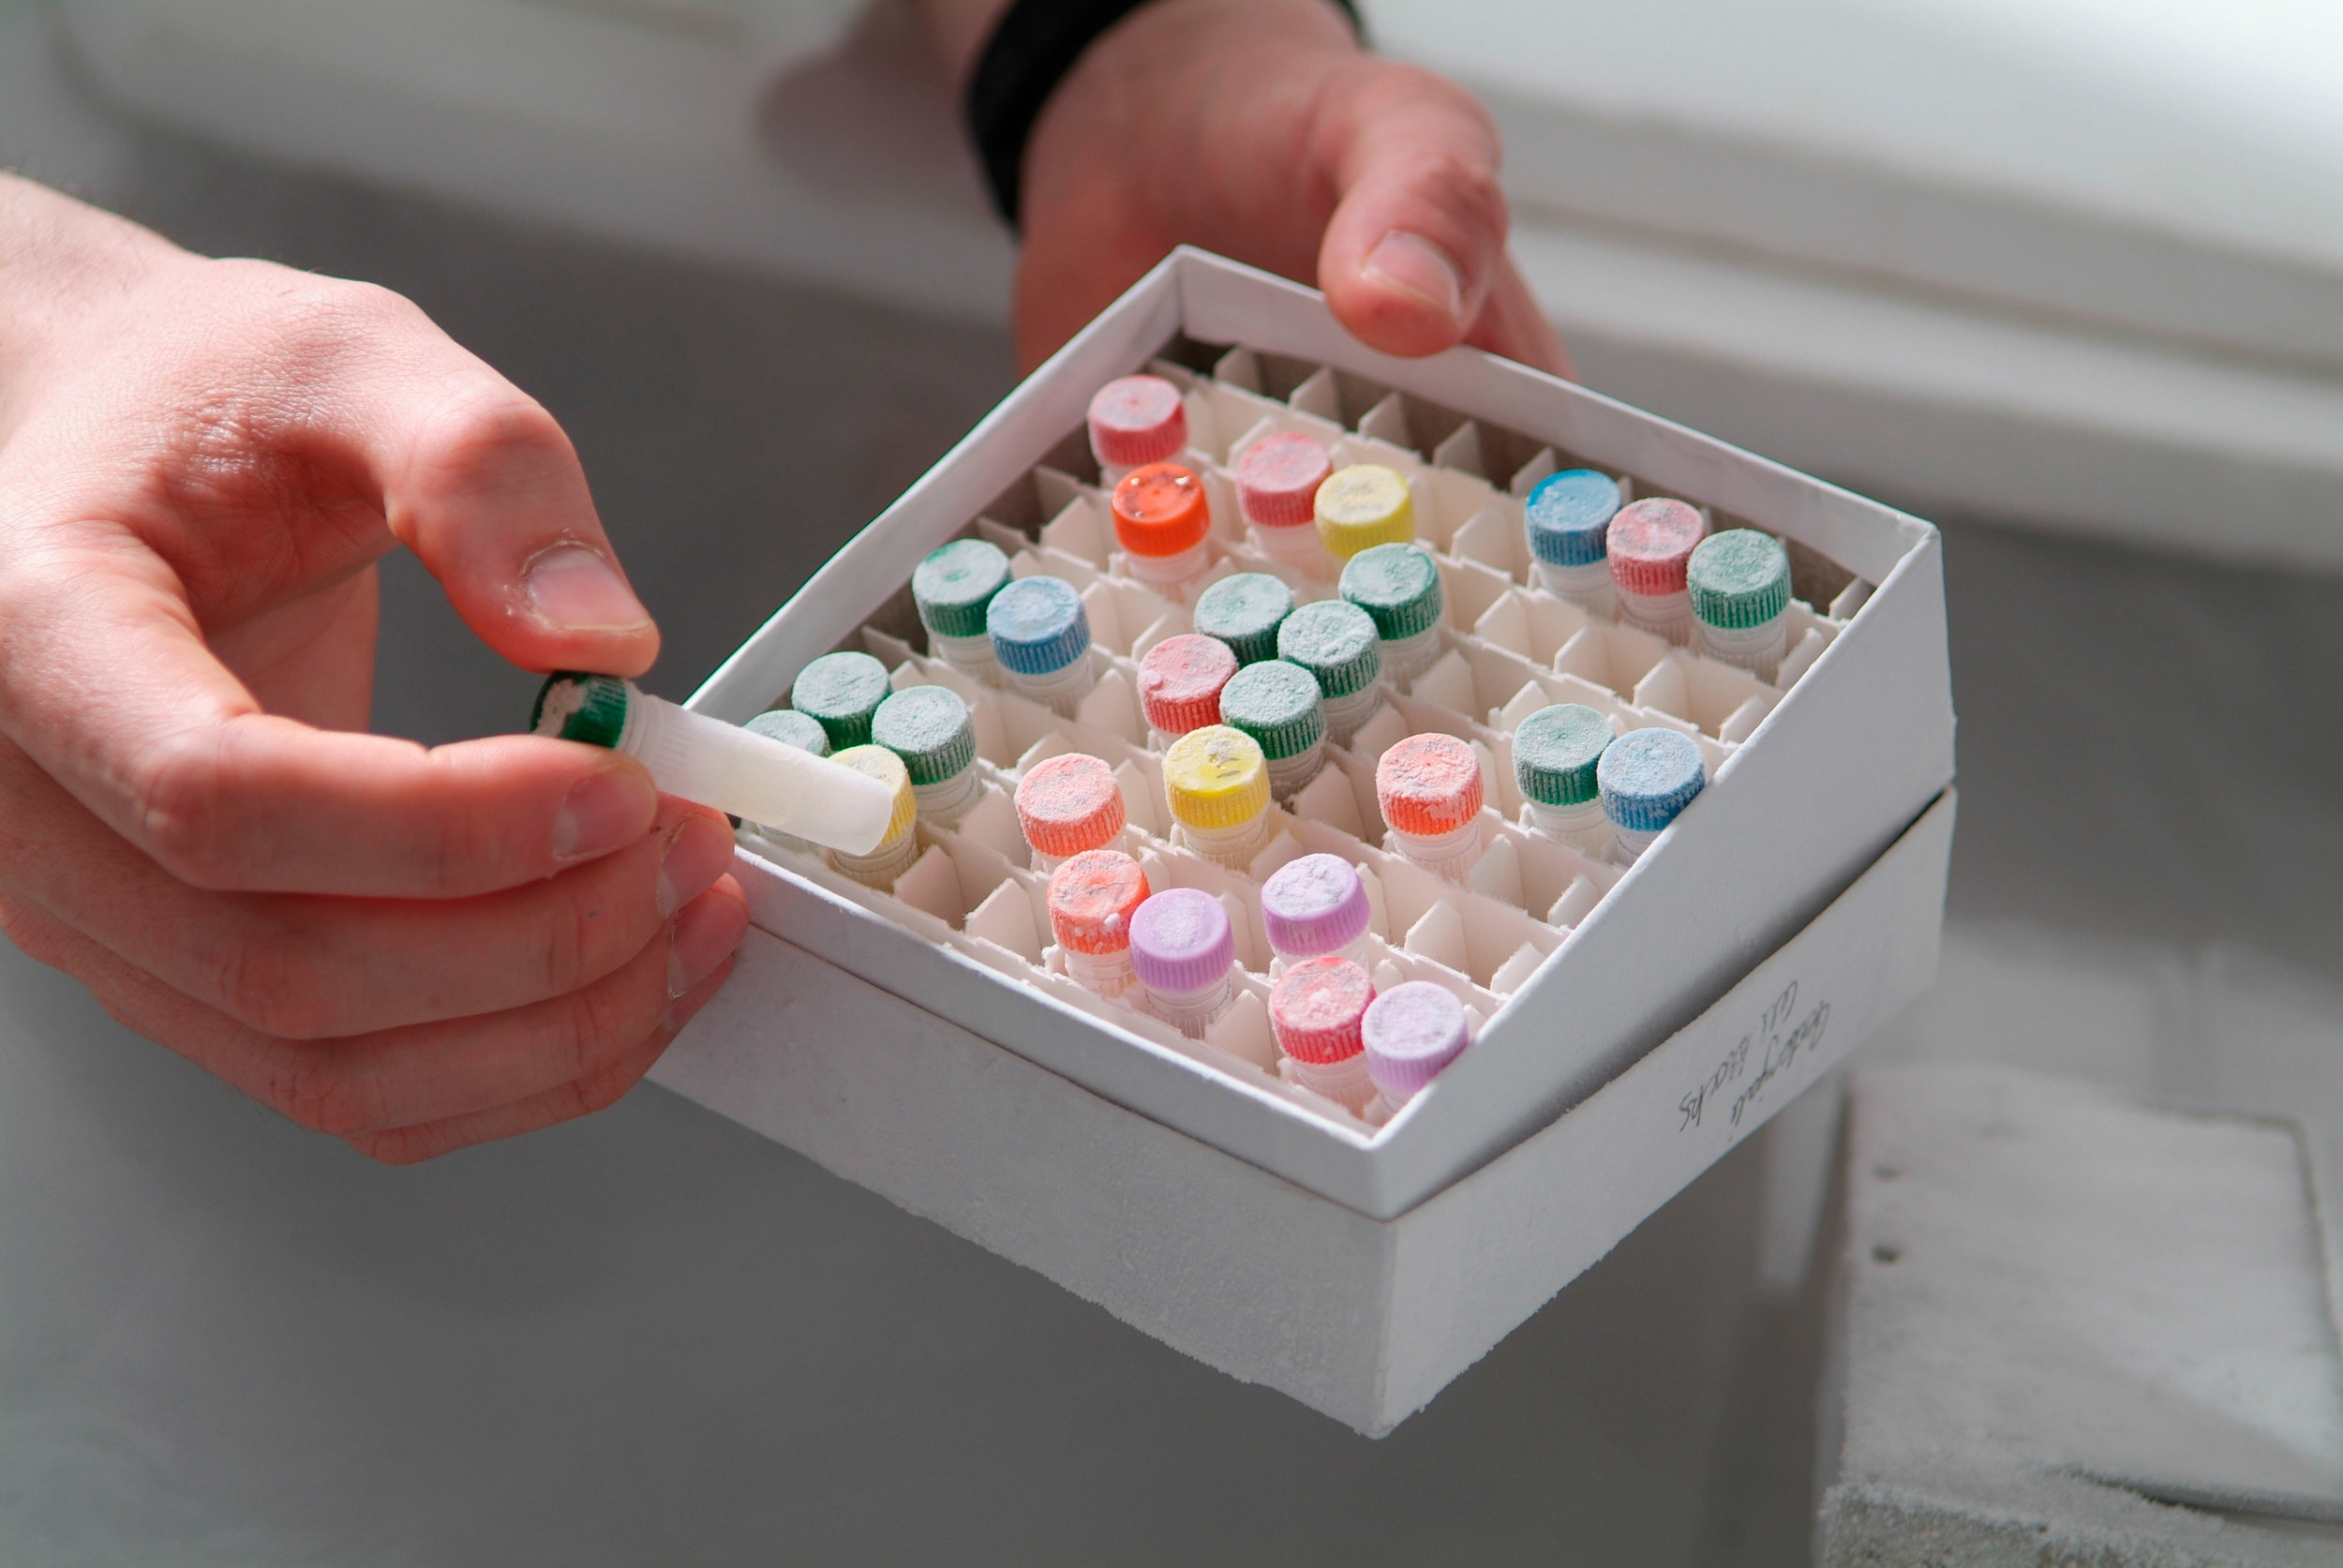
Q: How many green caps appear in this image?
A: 11